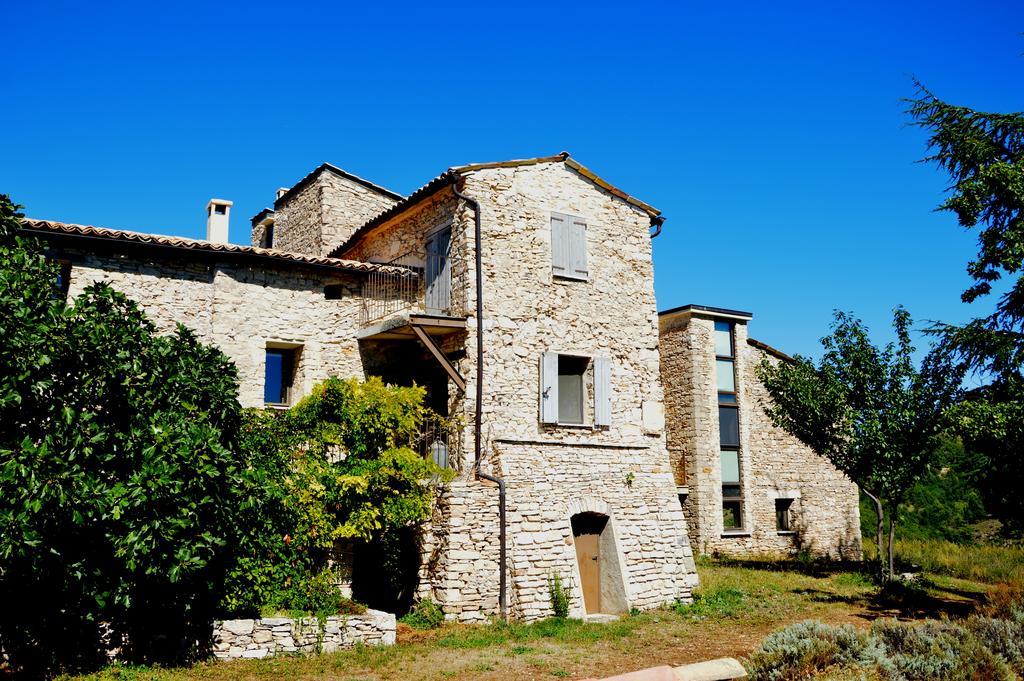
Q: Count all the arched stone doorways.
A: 1